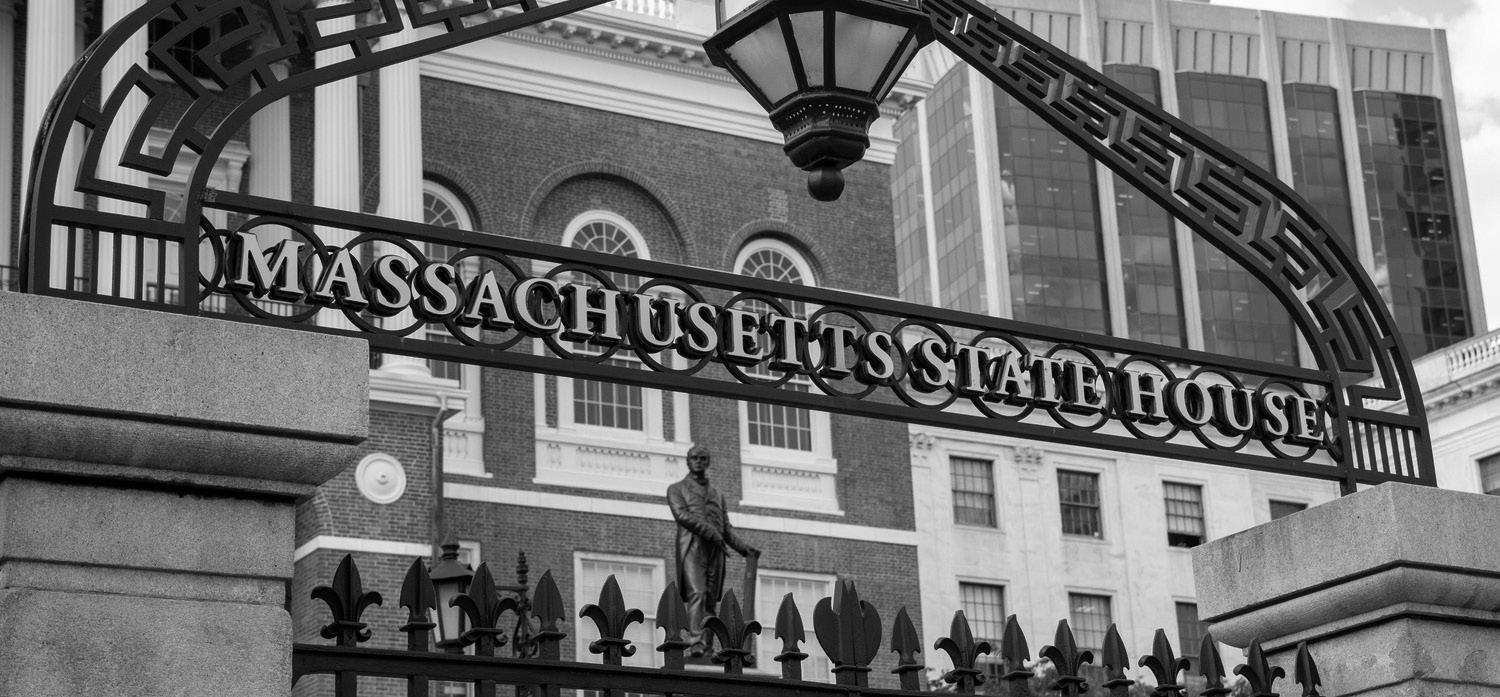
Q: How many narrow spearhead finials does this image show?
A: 9